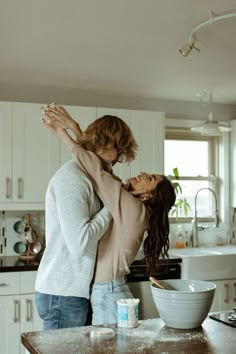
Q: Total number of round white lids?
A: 1